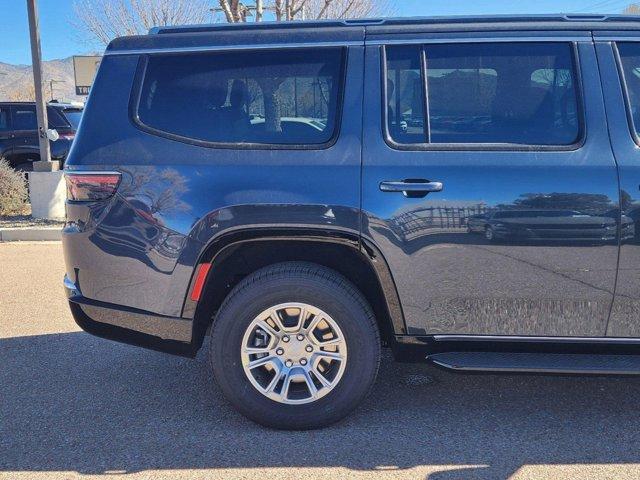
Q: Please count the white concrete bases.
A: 1